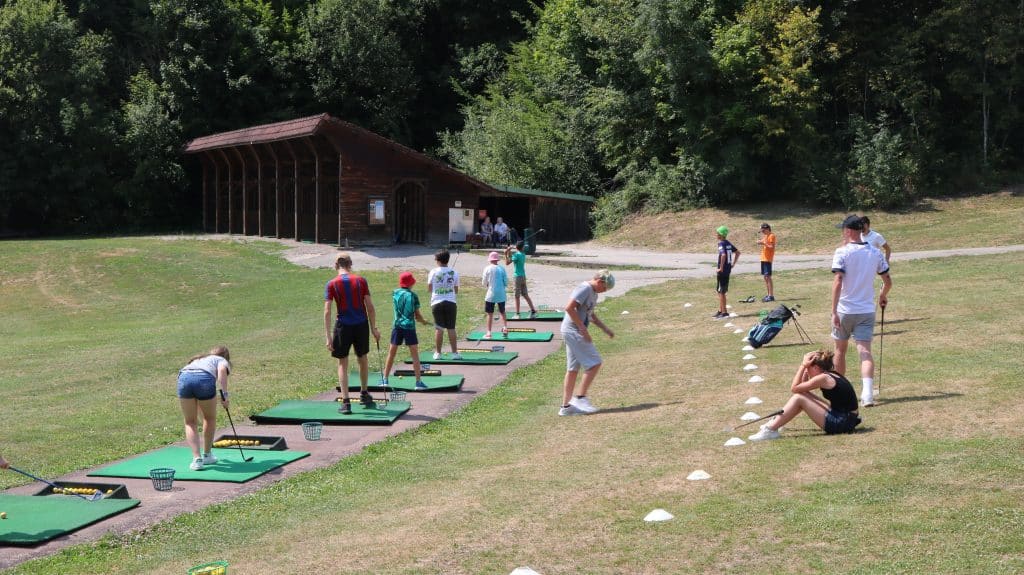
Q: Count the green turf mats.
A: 7